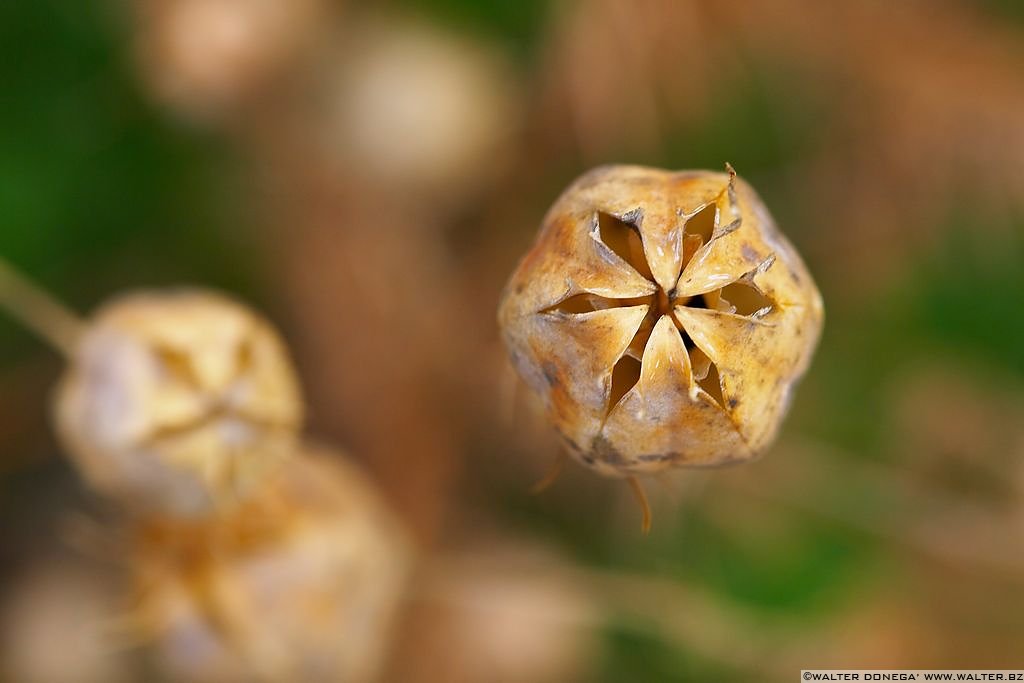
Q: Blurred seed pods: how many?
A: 2